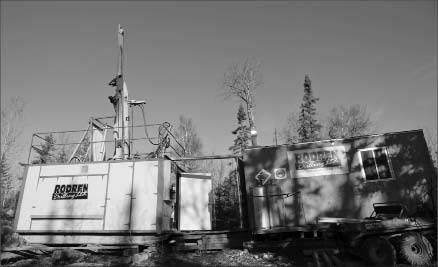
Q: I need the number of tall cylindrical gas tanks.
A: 2